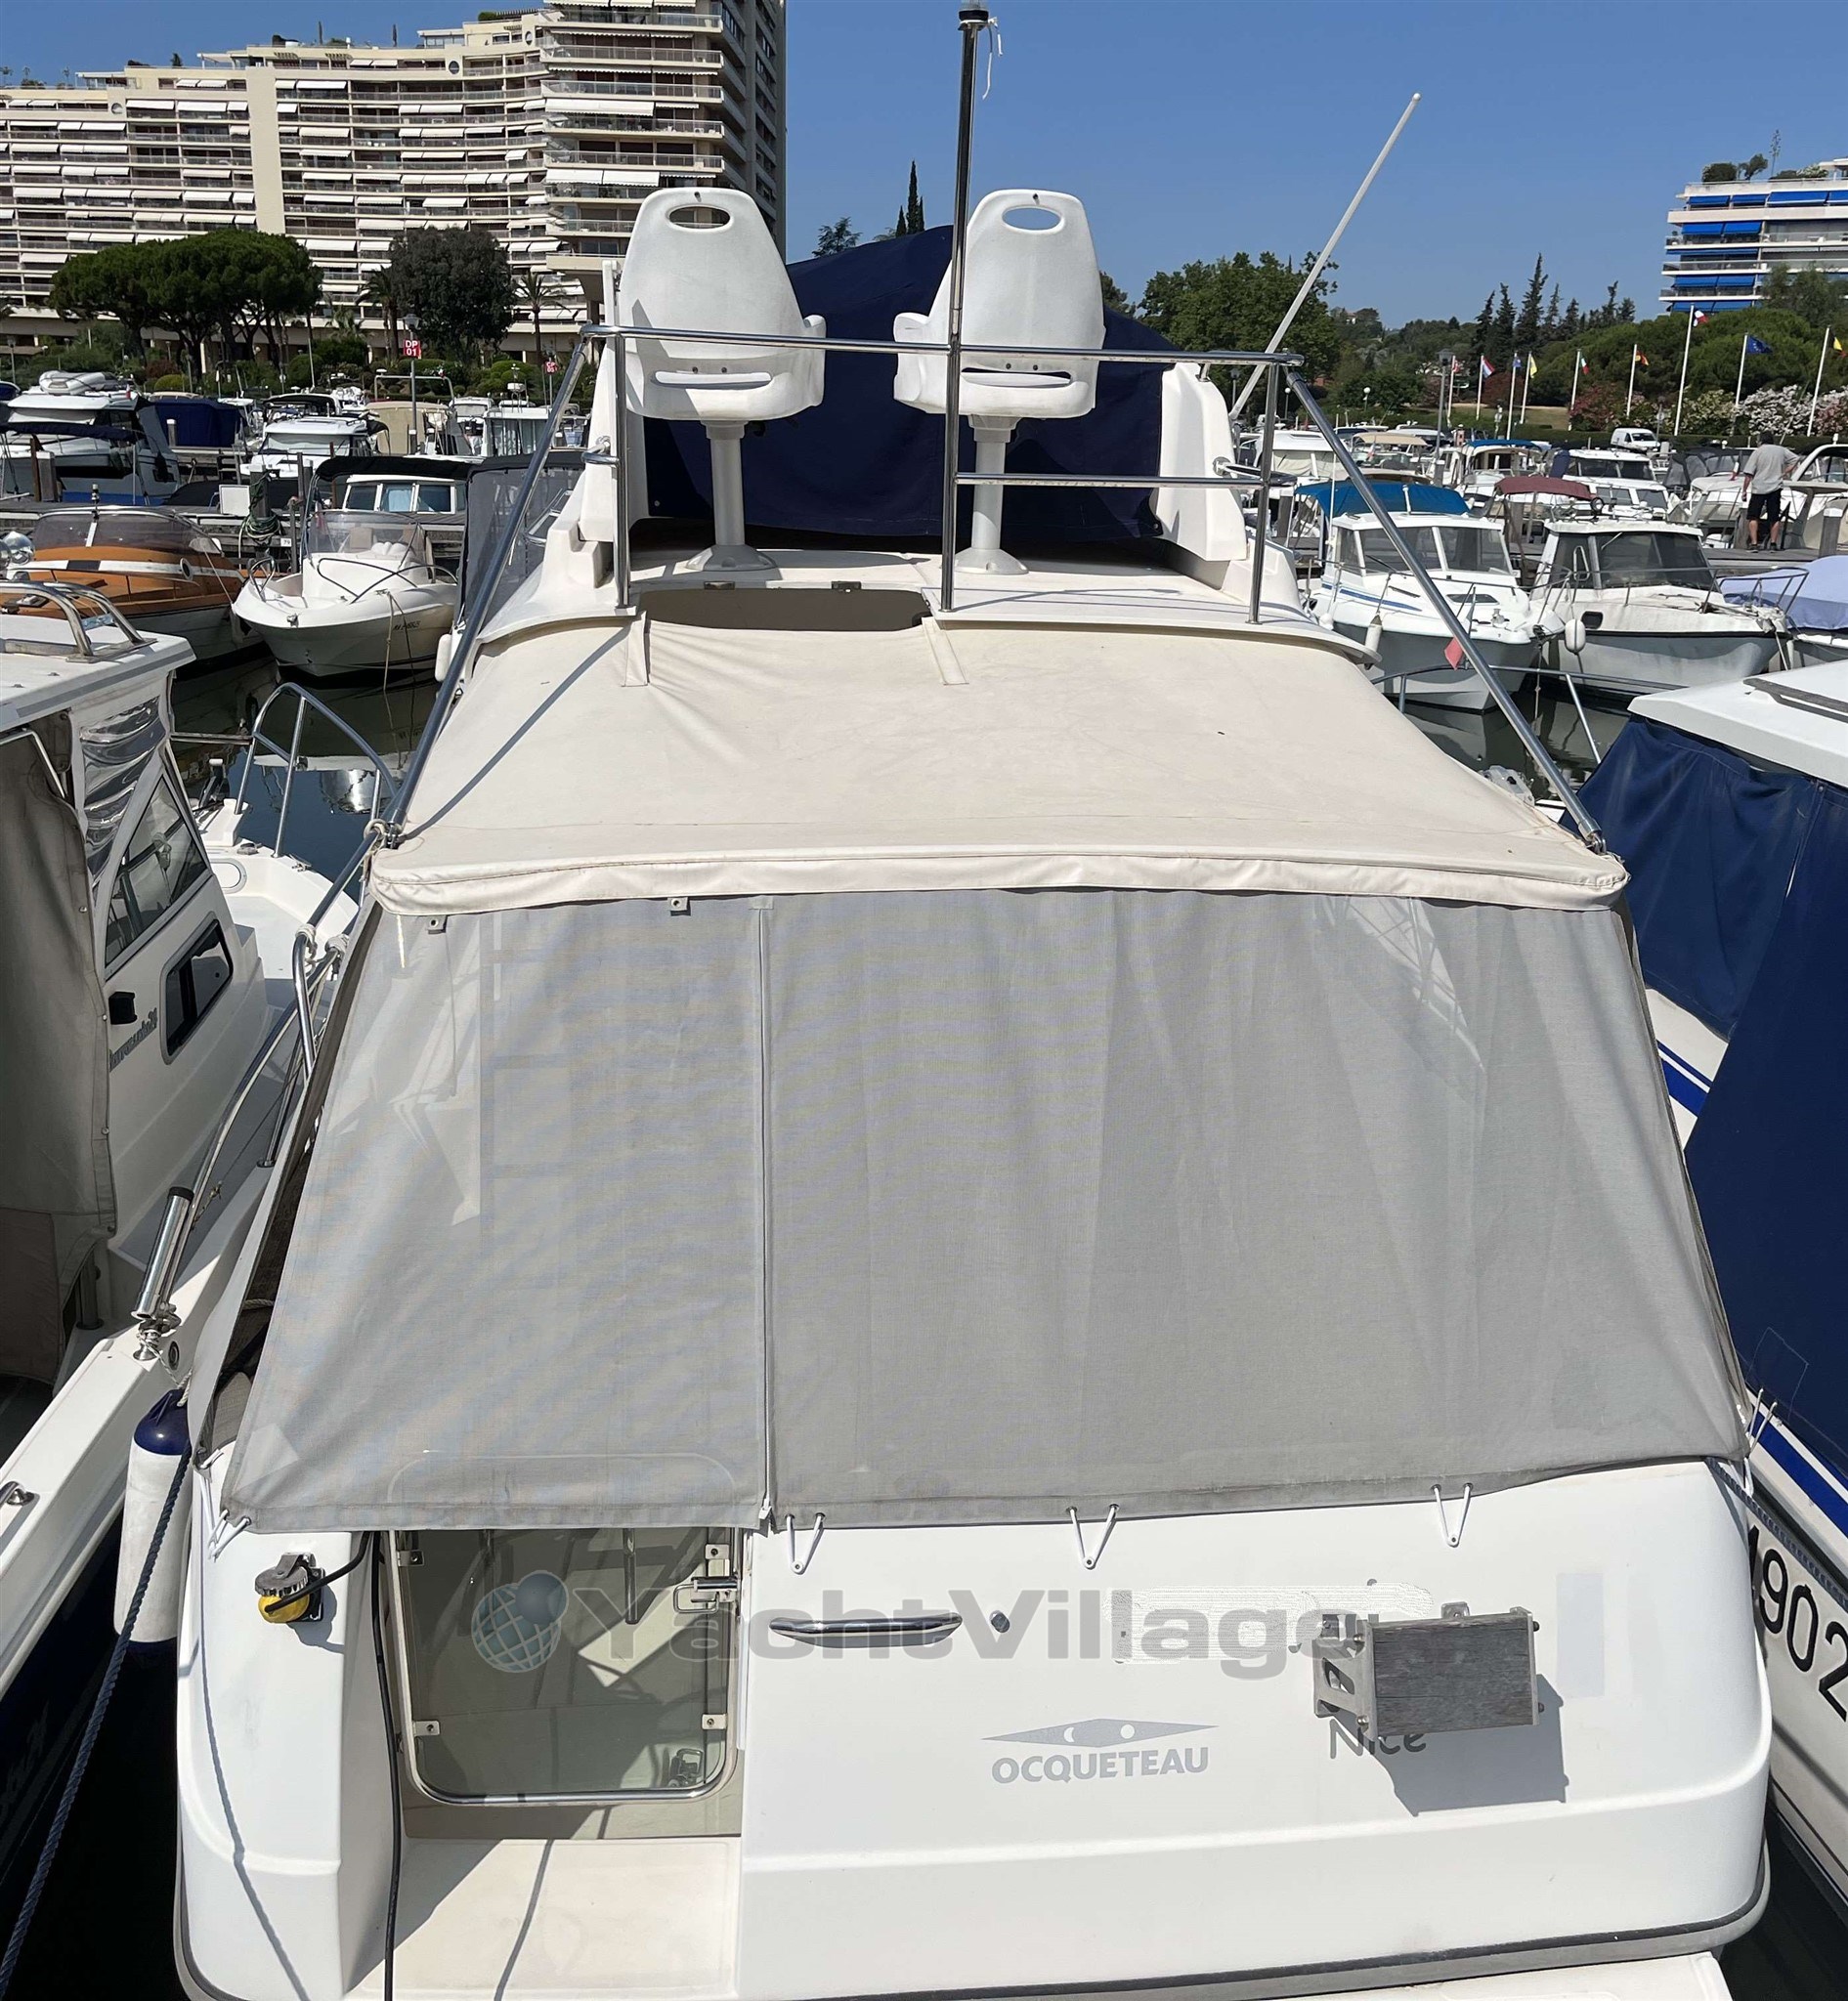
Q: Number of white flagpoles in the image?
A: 9